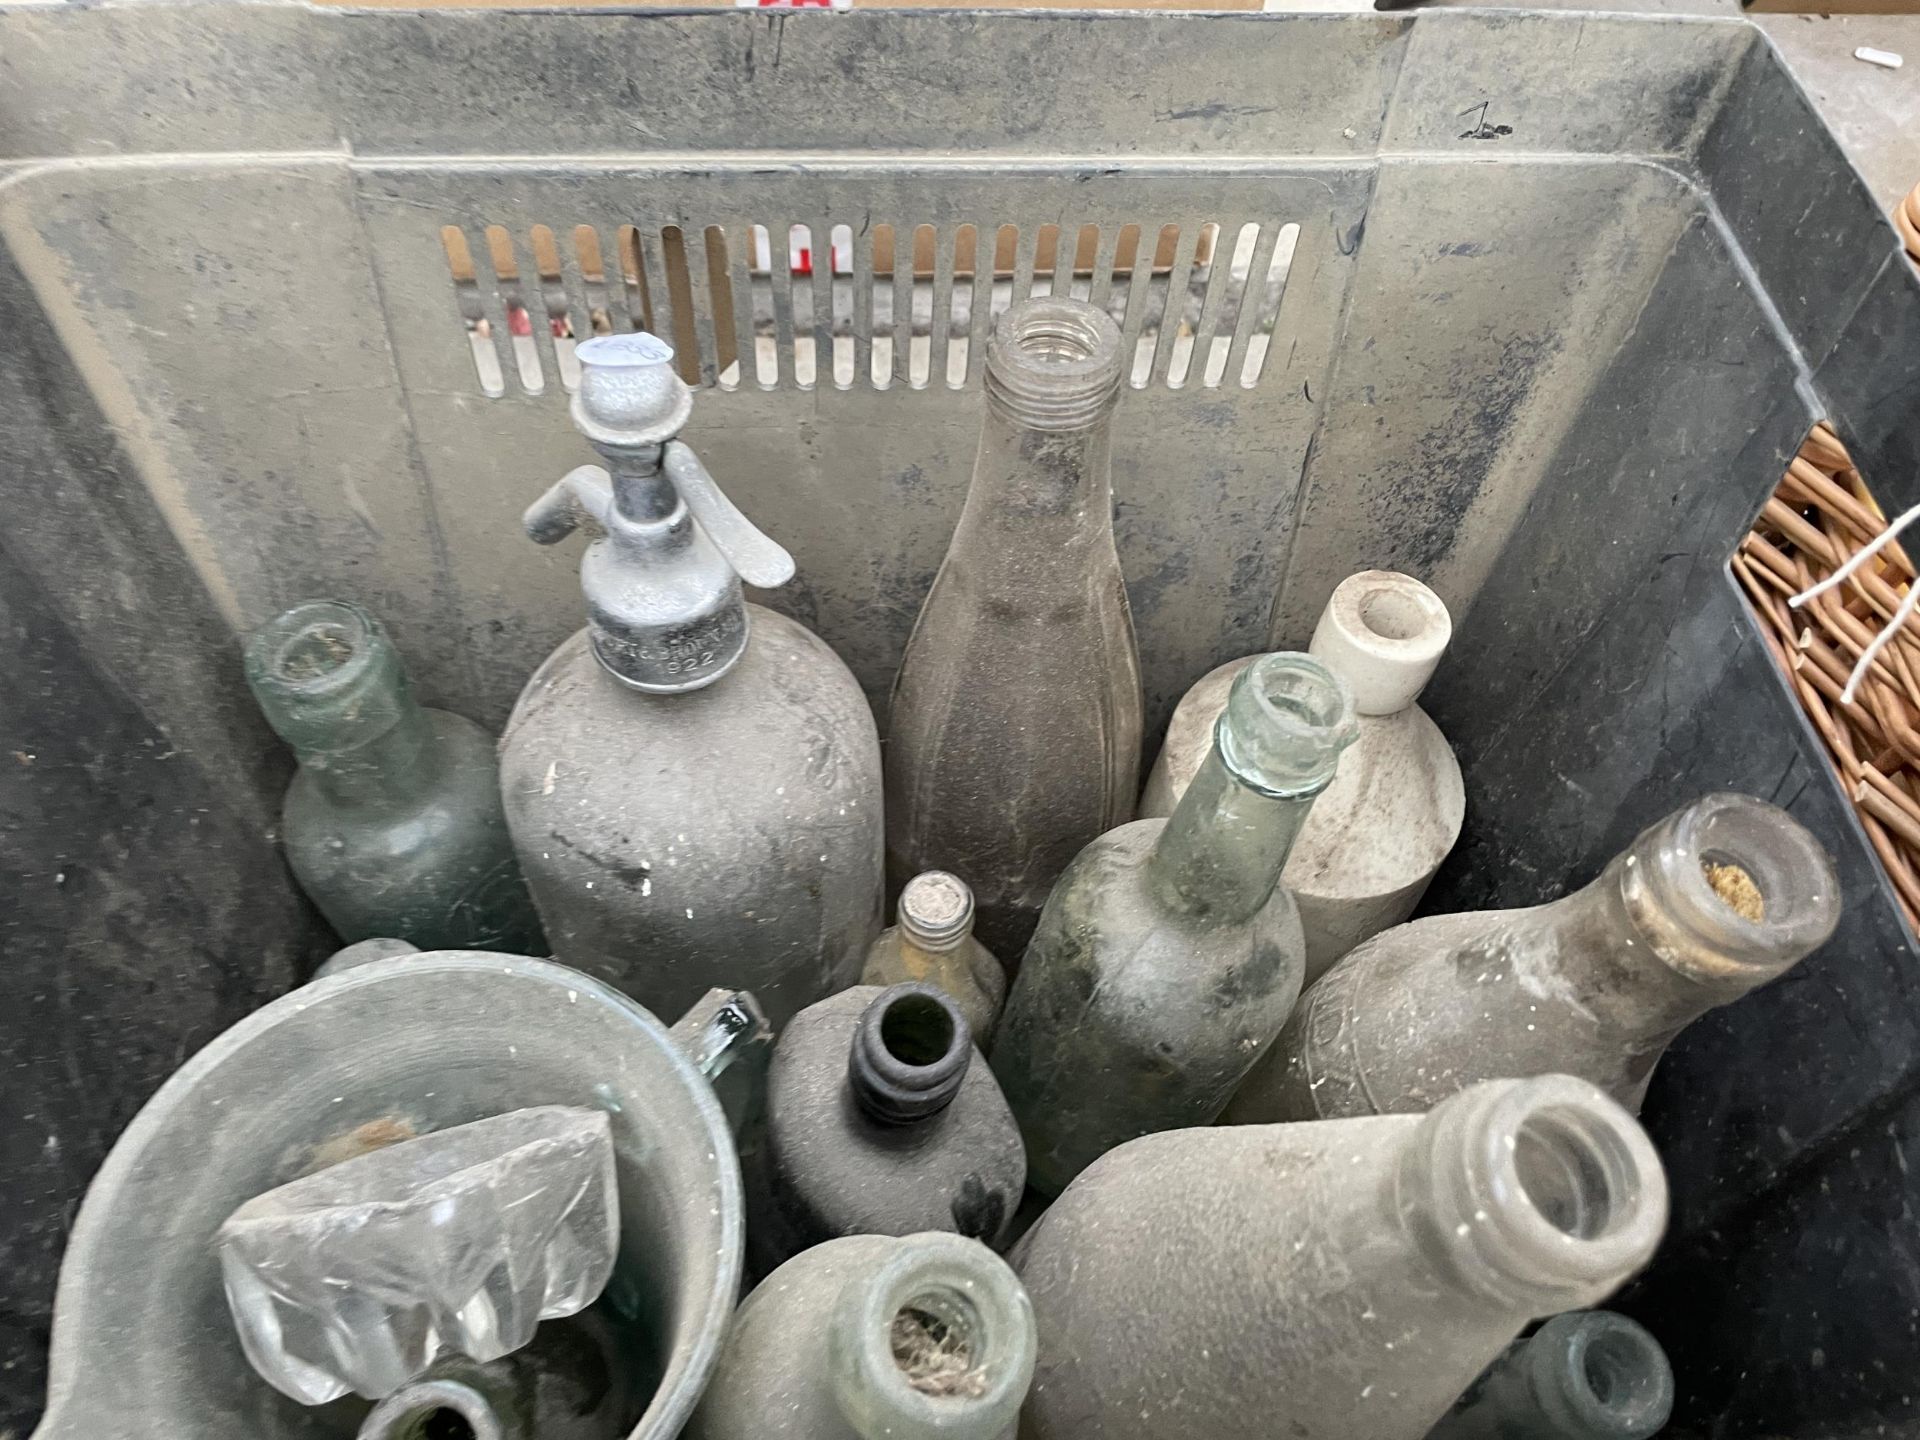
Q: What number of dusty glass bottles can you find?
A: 11